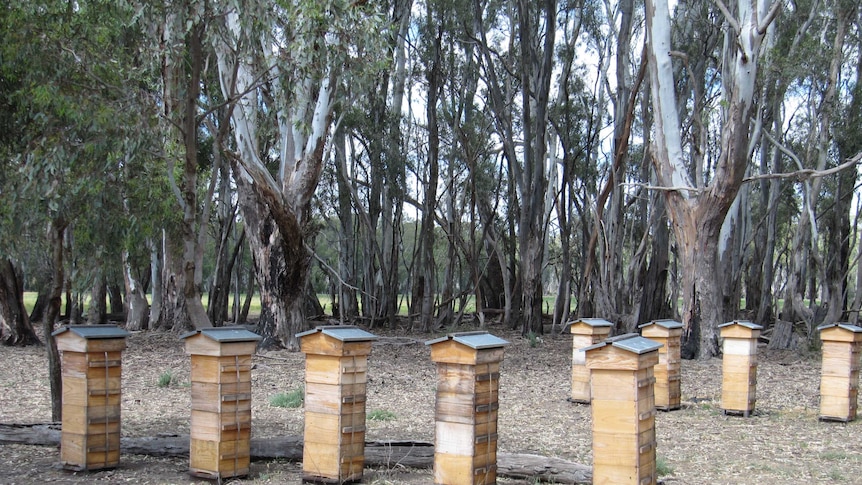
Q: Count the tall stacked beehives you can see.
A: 9